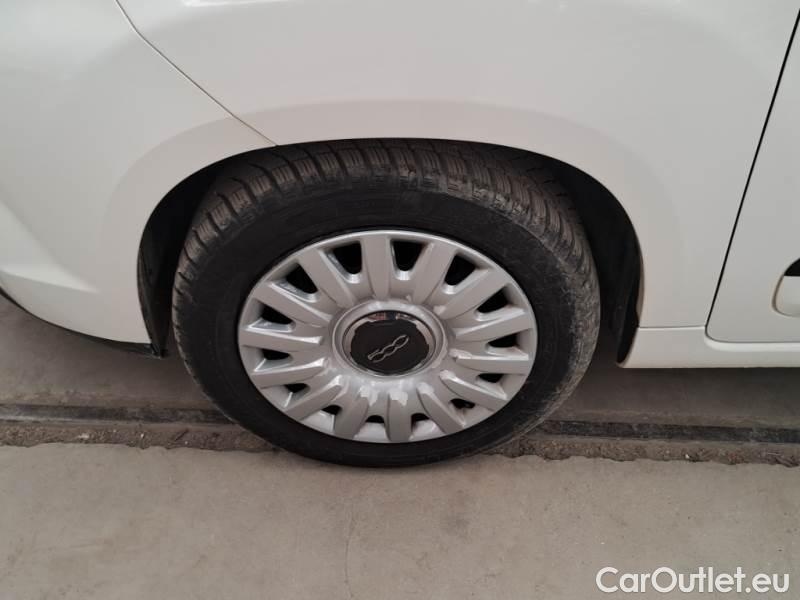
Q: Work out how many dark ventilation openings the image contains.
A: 14